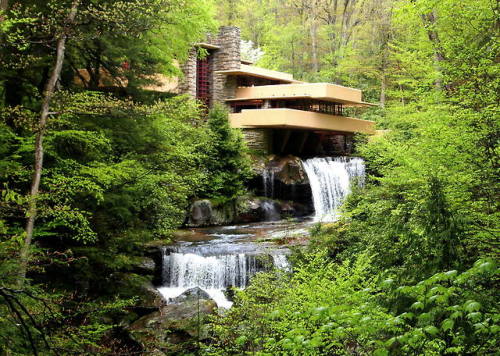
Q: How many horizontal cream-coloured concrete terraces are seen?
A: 3